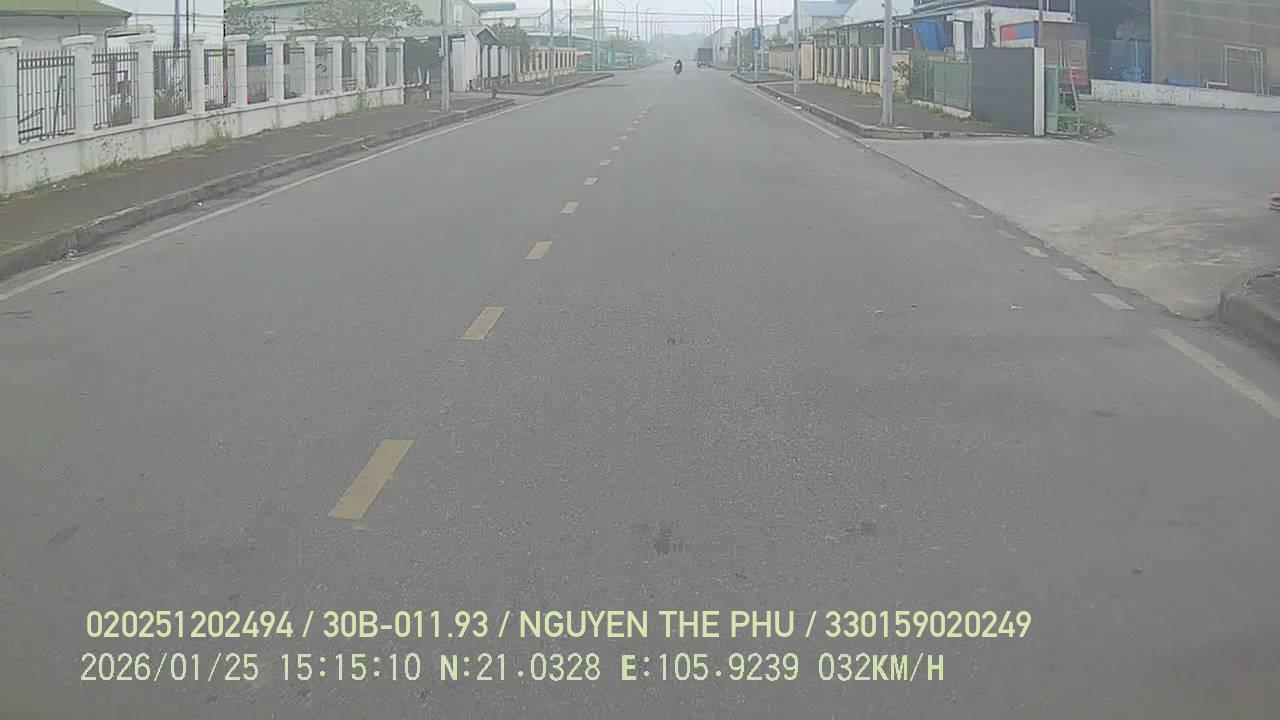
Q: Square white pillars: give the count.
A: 11